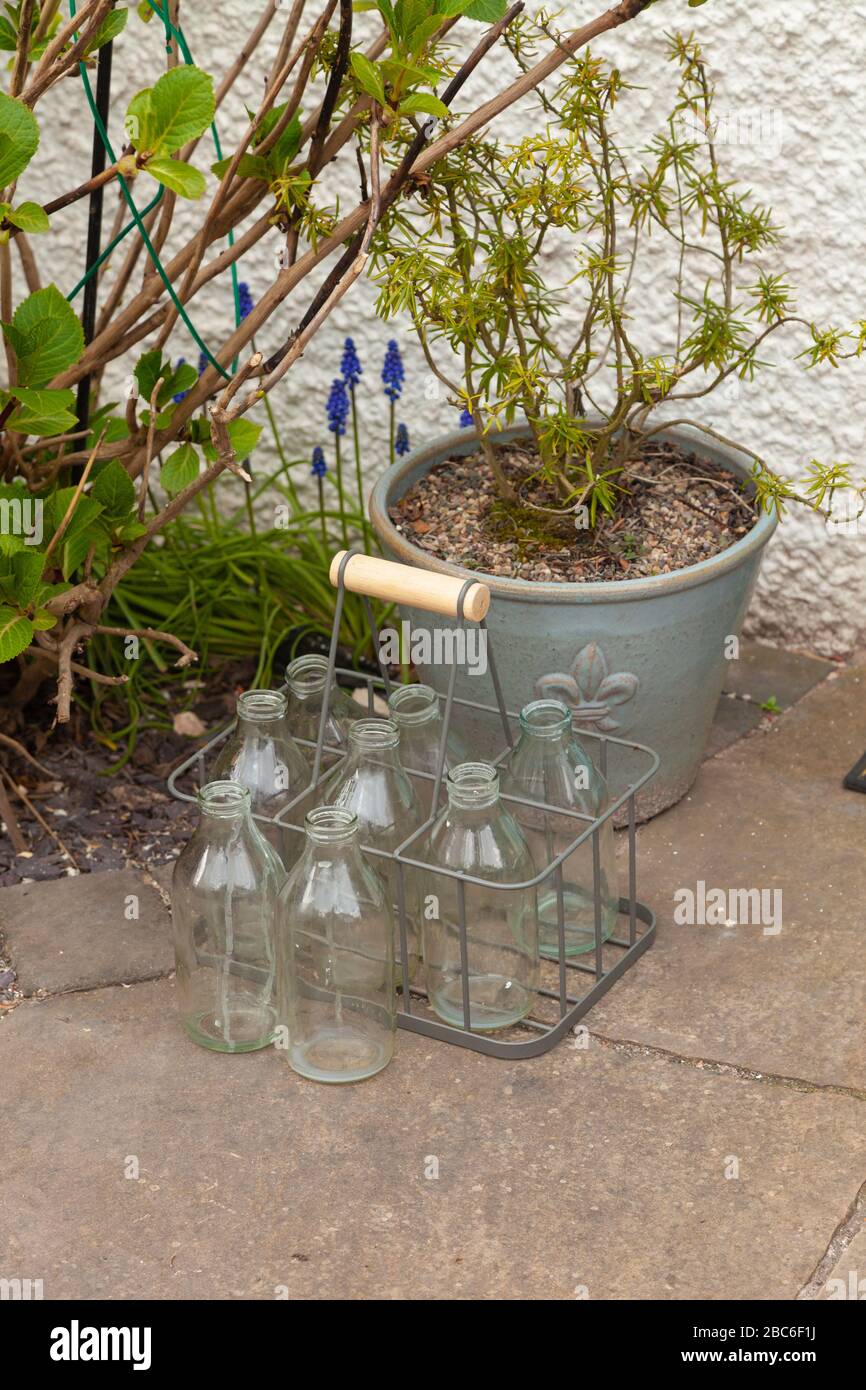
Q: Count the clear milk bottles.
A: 8